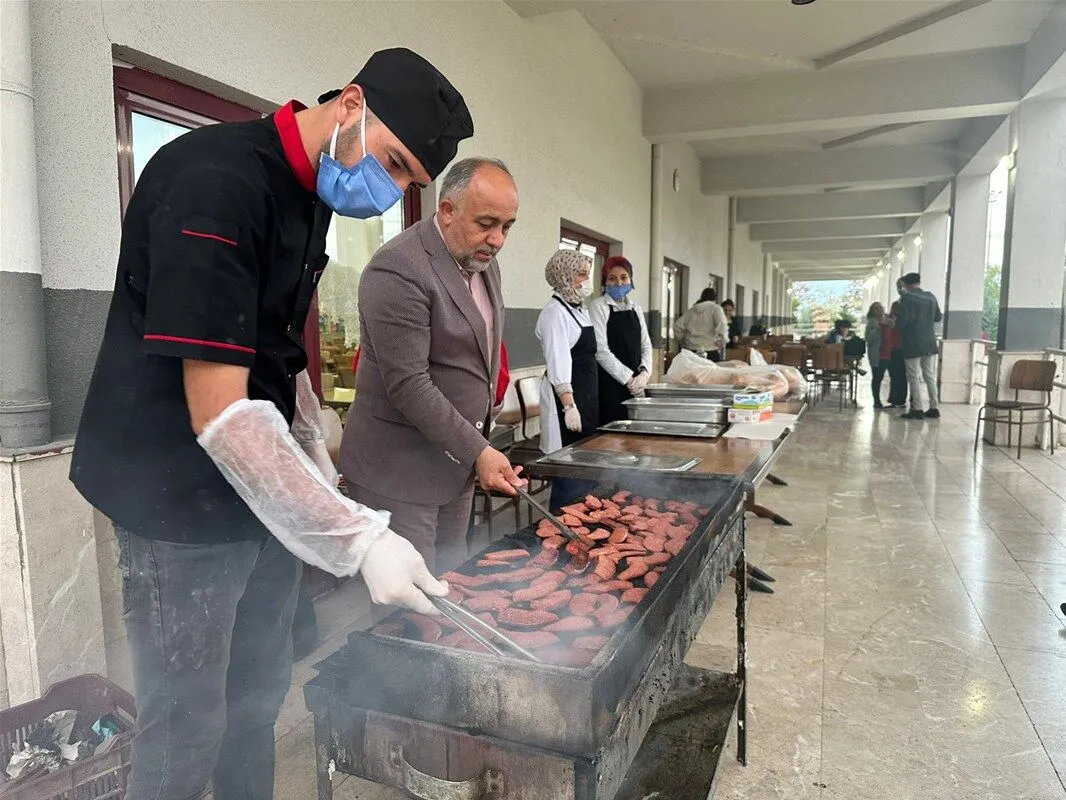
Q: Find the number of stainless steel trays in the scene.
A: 4